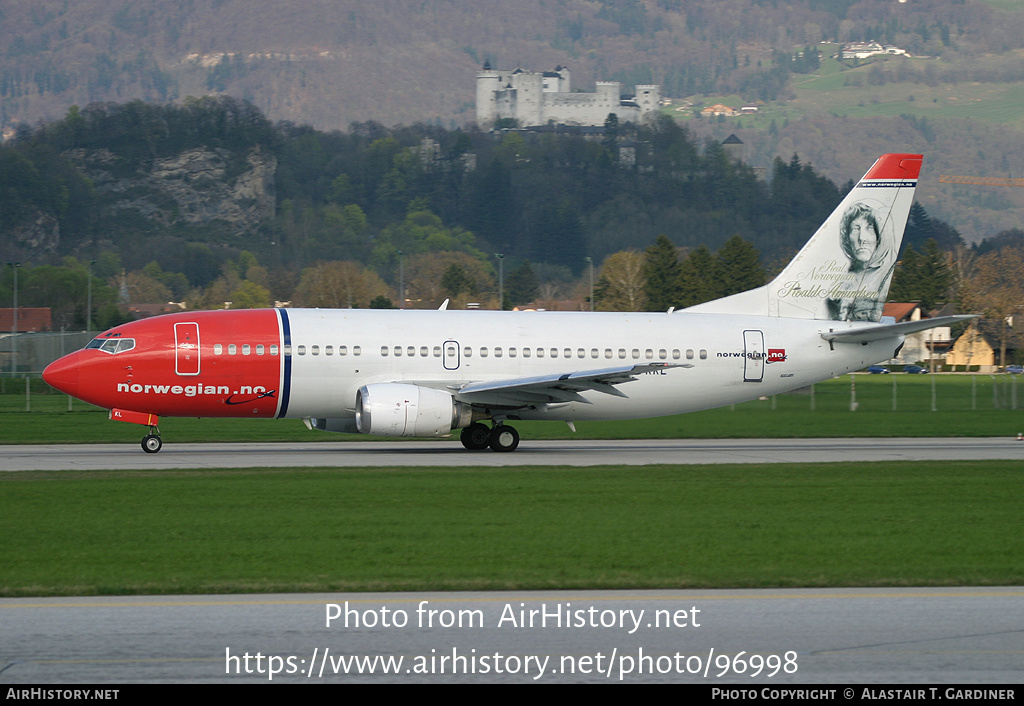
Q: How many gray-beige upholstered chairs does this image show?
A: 0